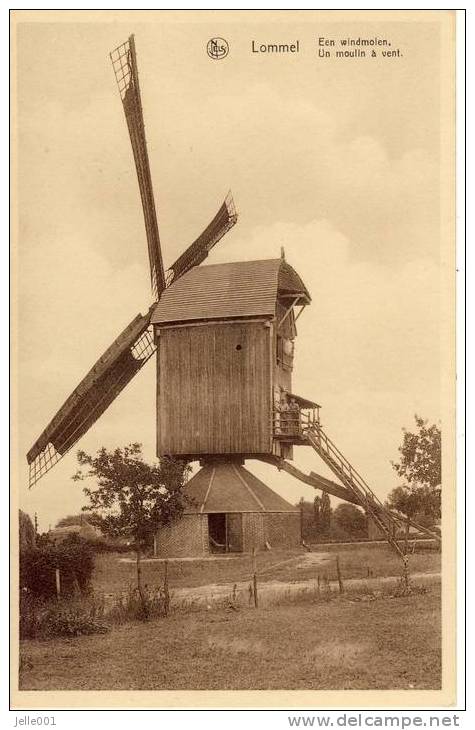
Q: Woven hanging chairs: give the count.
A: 0